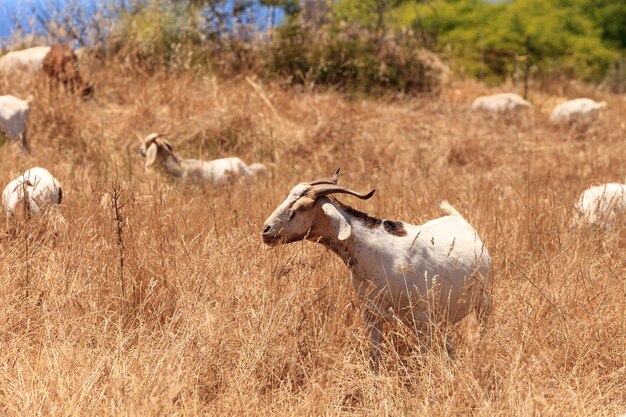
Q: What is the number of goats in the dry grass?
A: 9